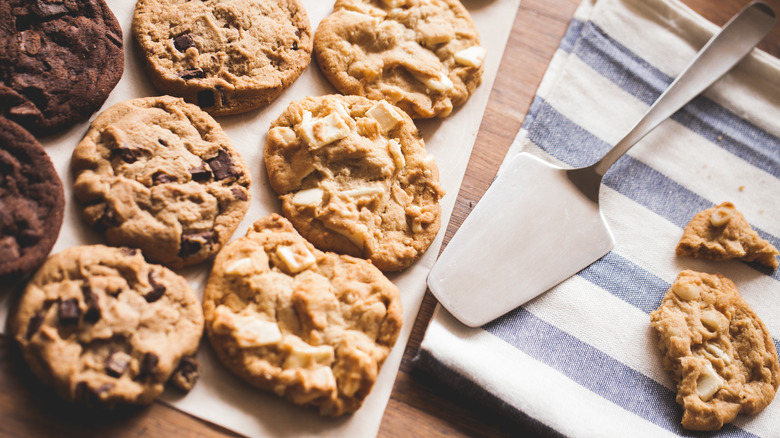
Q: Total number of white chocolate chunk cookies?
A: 4